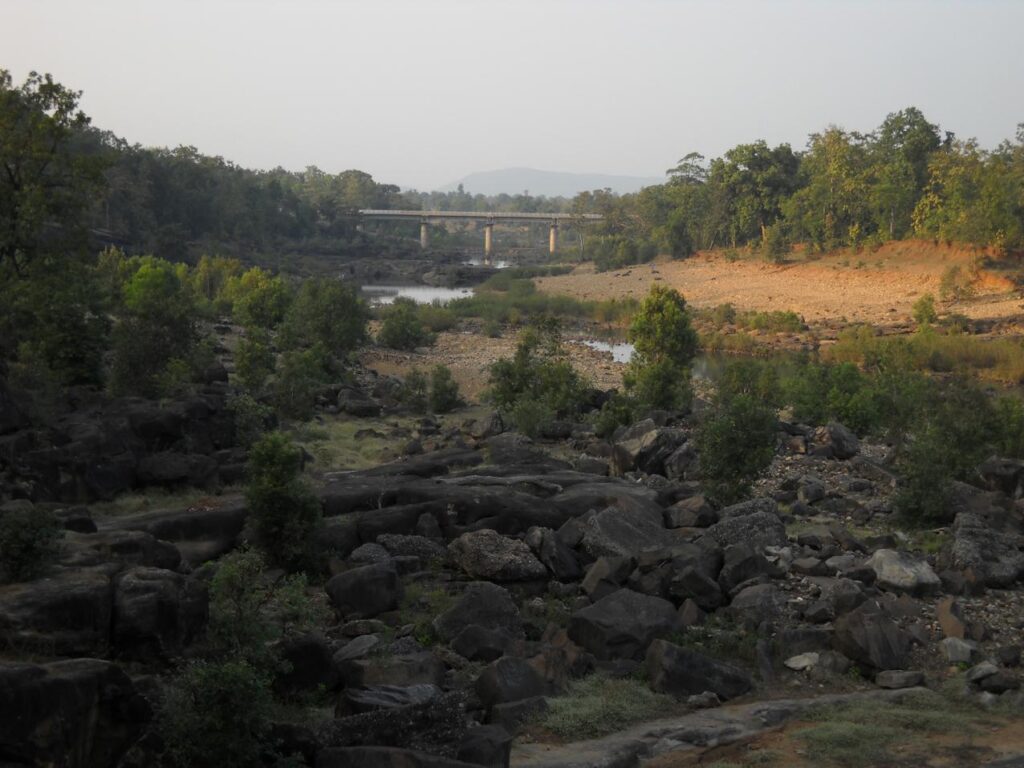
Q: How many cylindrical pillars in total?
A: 3